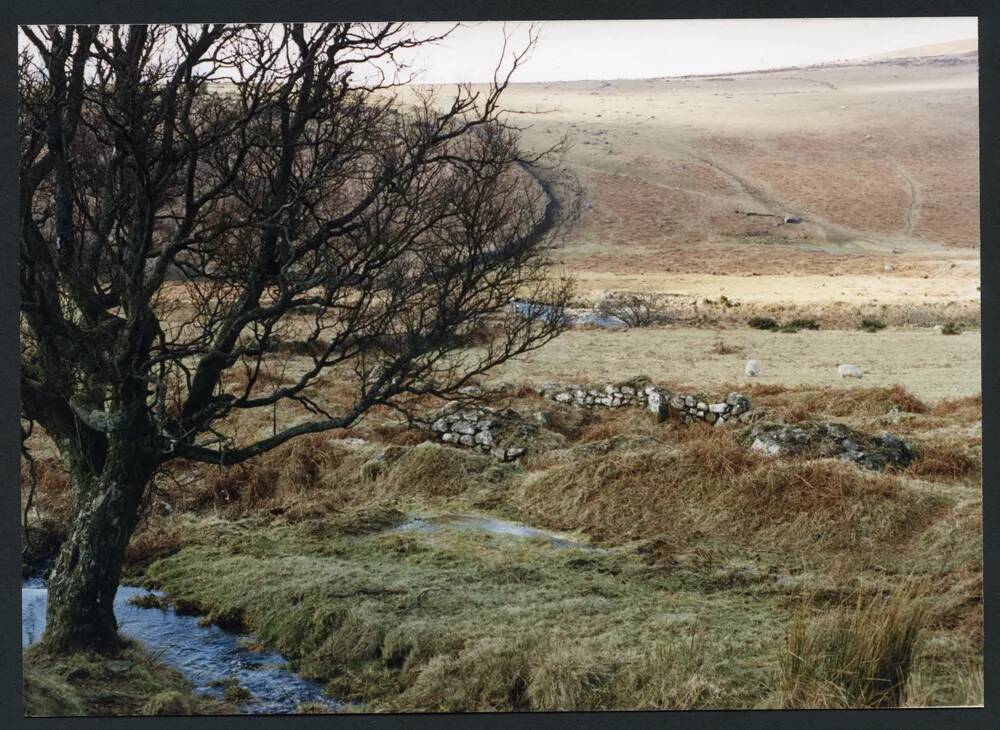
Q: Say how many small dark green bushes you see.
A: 4